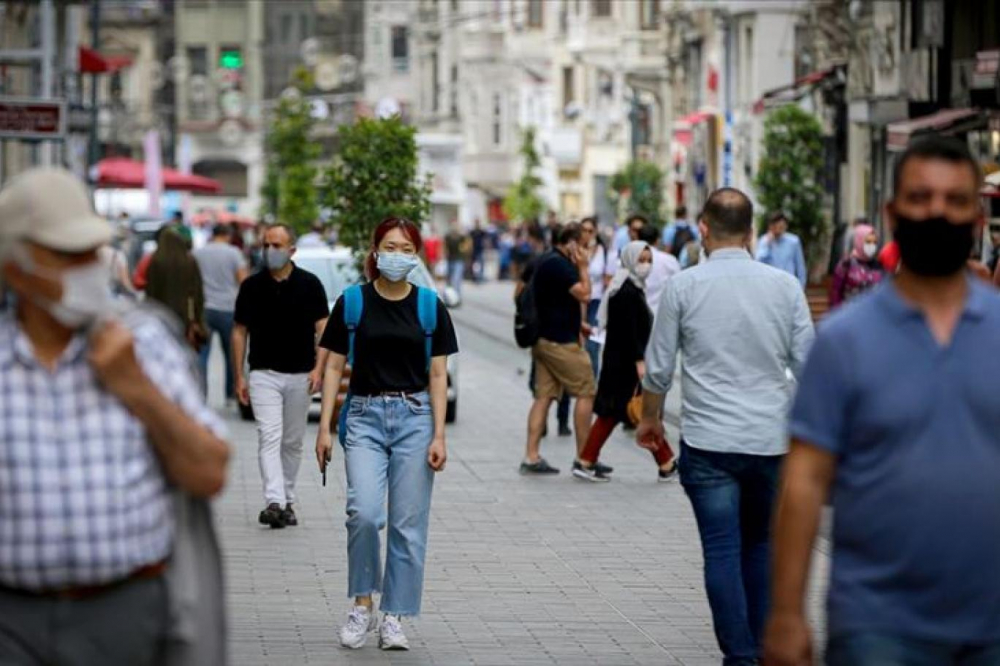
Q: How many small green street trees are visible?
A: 5